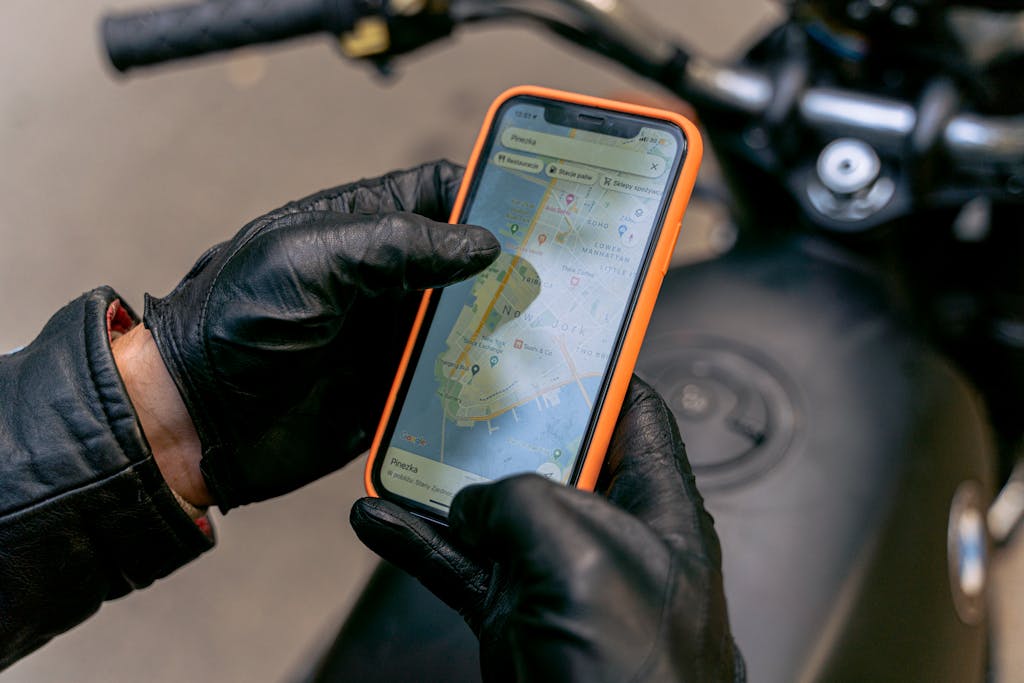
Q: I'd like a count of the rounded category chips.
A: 3